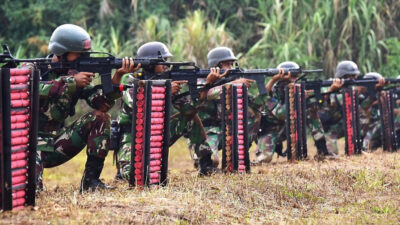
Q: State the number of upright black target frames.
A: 6